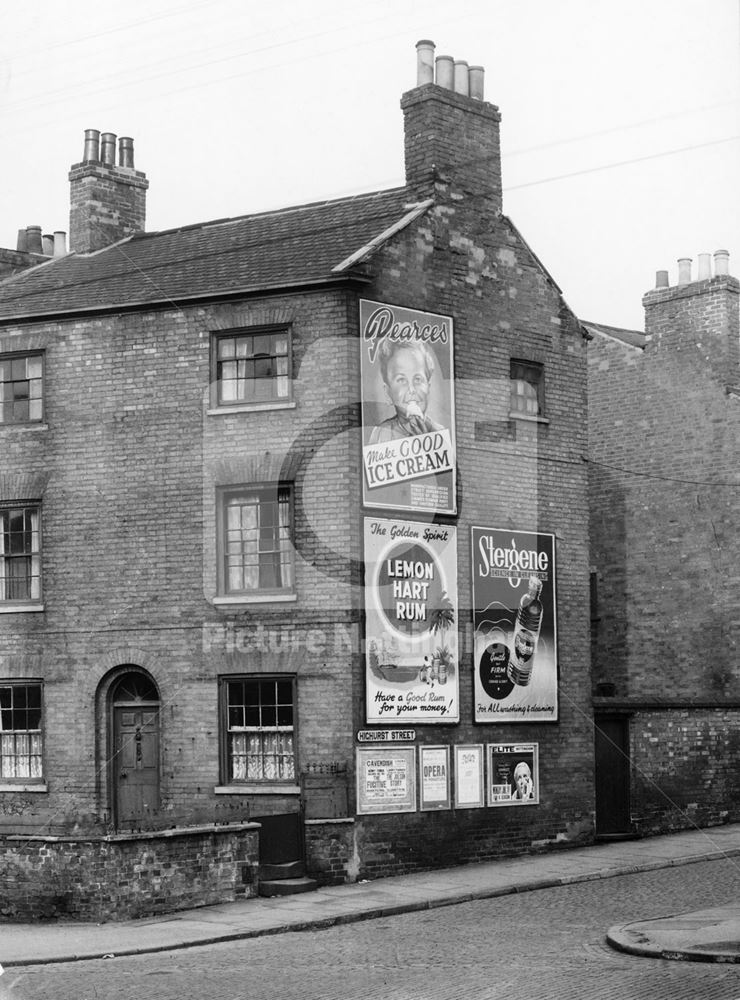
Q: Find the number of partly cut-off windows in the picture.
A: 3